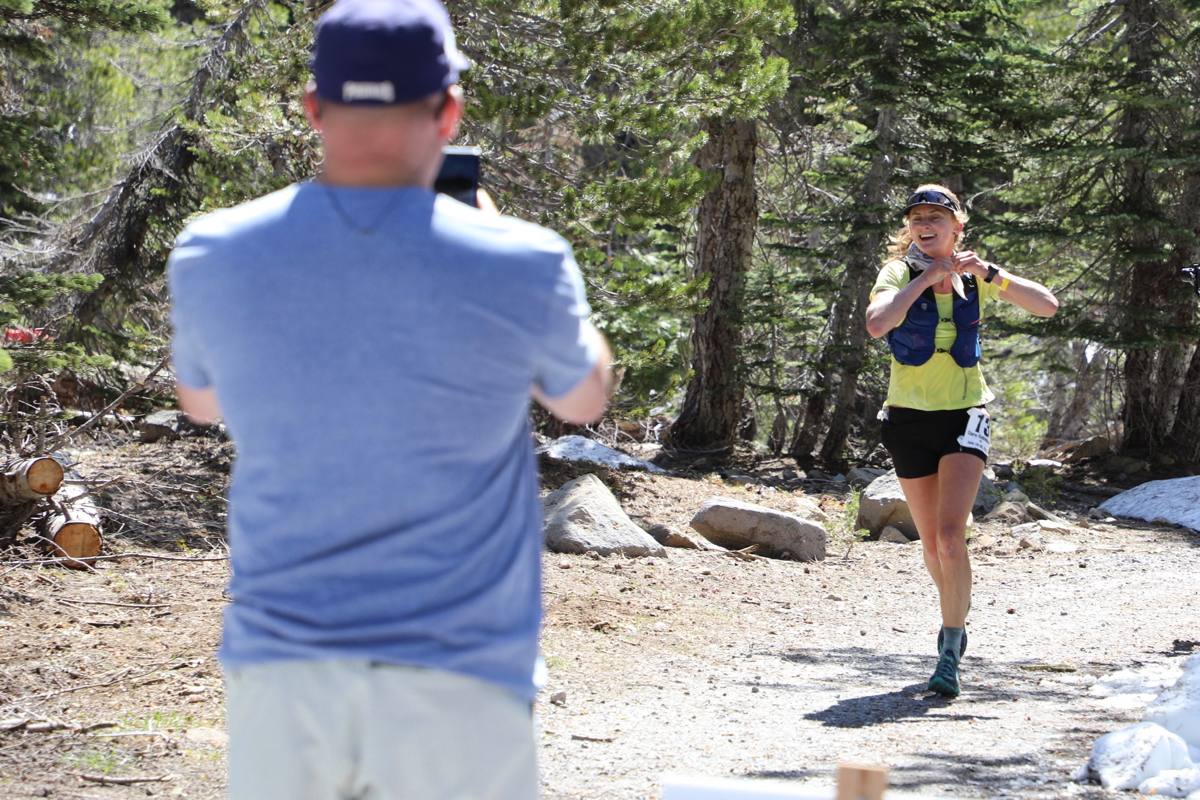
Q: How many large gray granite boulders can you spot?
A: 3